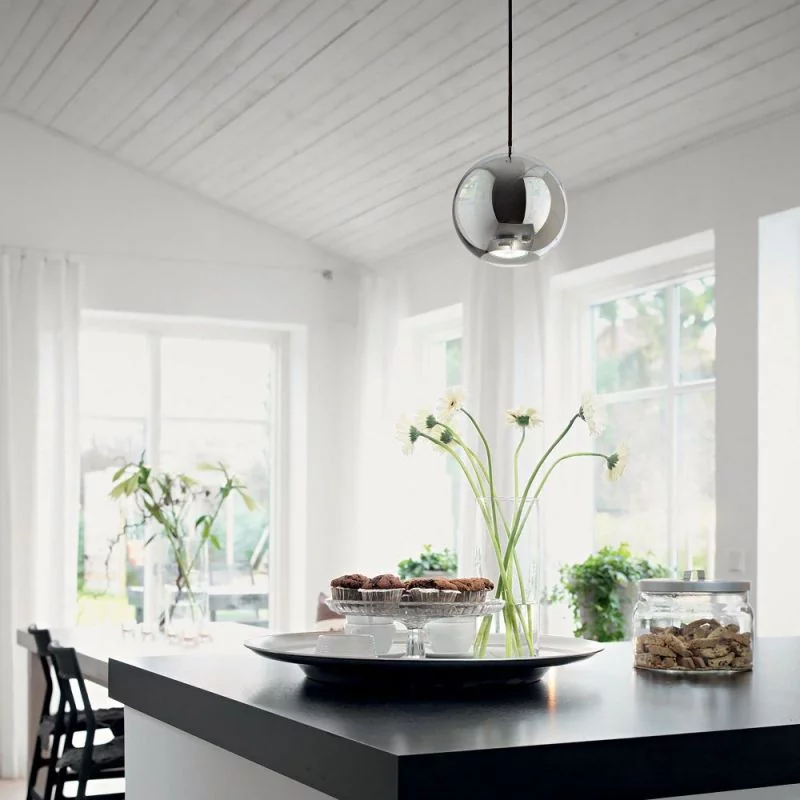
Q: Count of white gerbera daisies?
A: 7